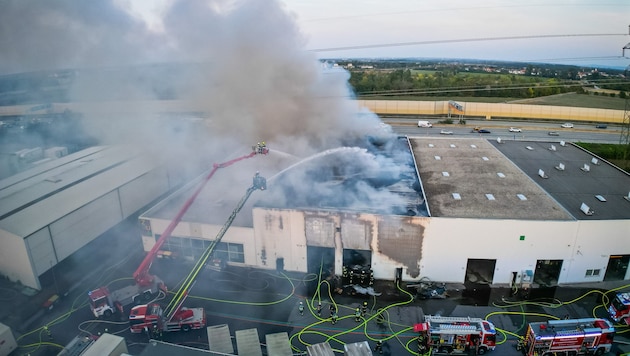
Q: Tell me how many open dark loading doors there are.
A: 5